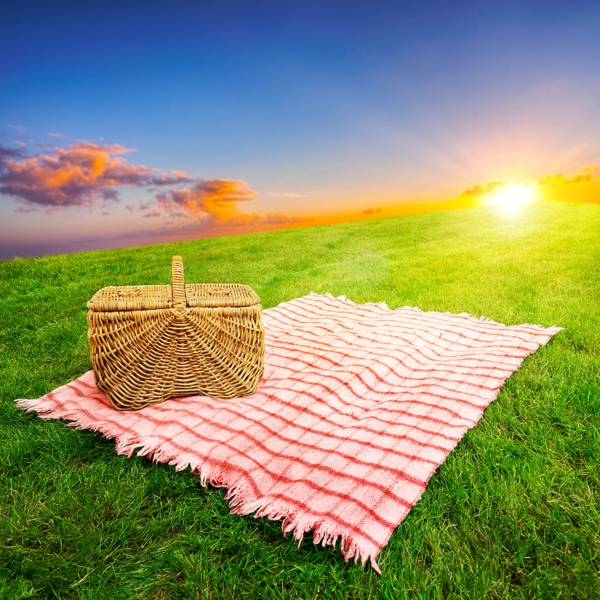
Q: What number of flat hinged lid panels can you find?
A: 2